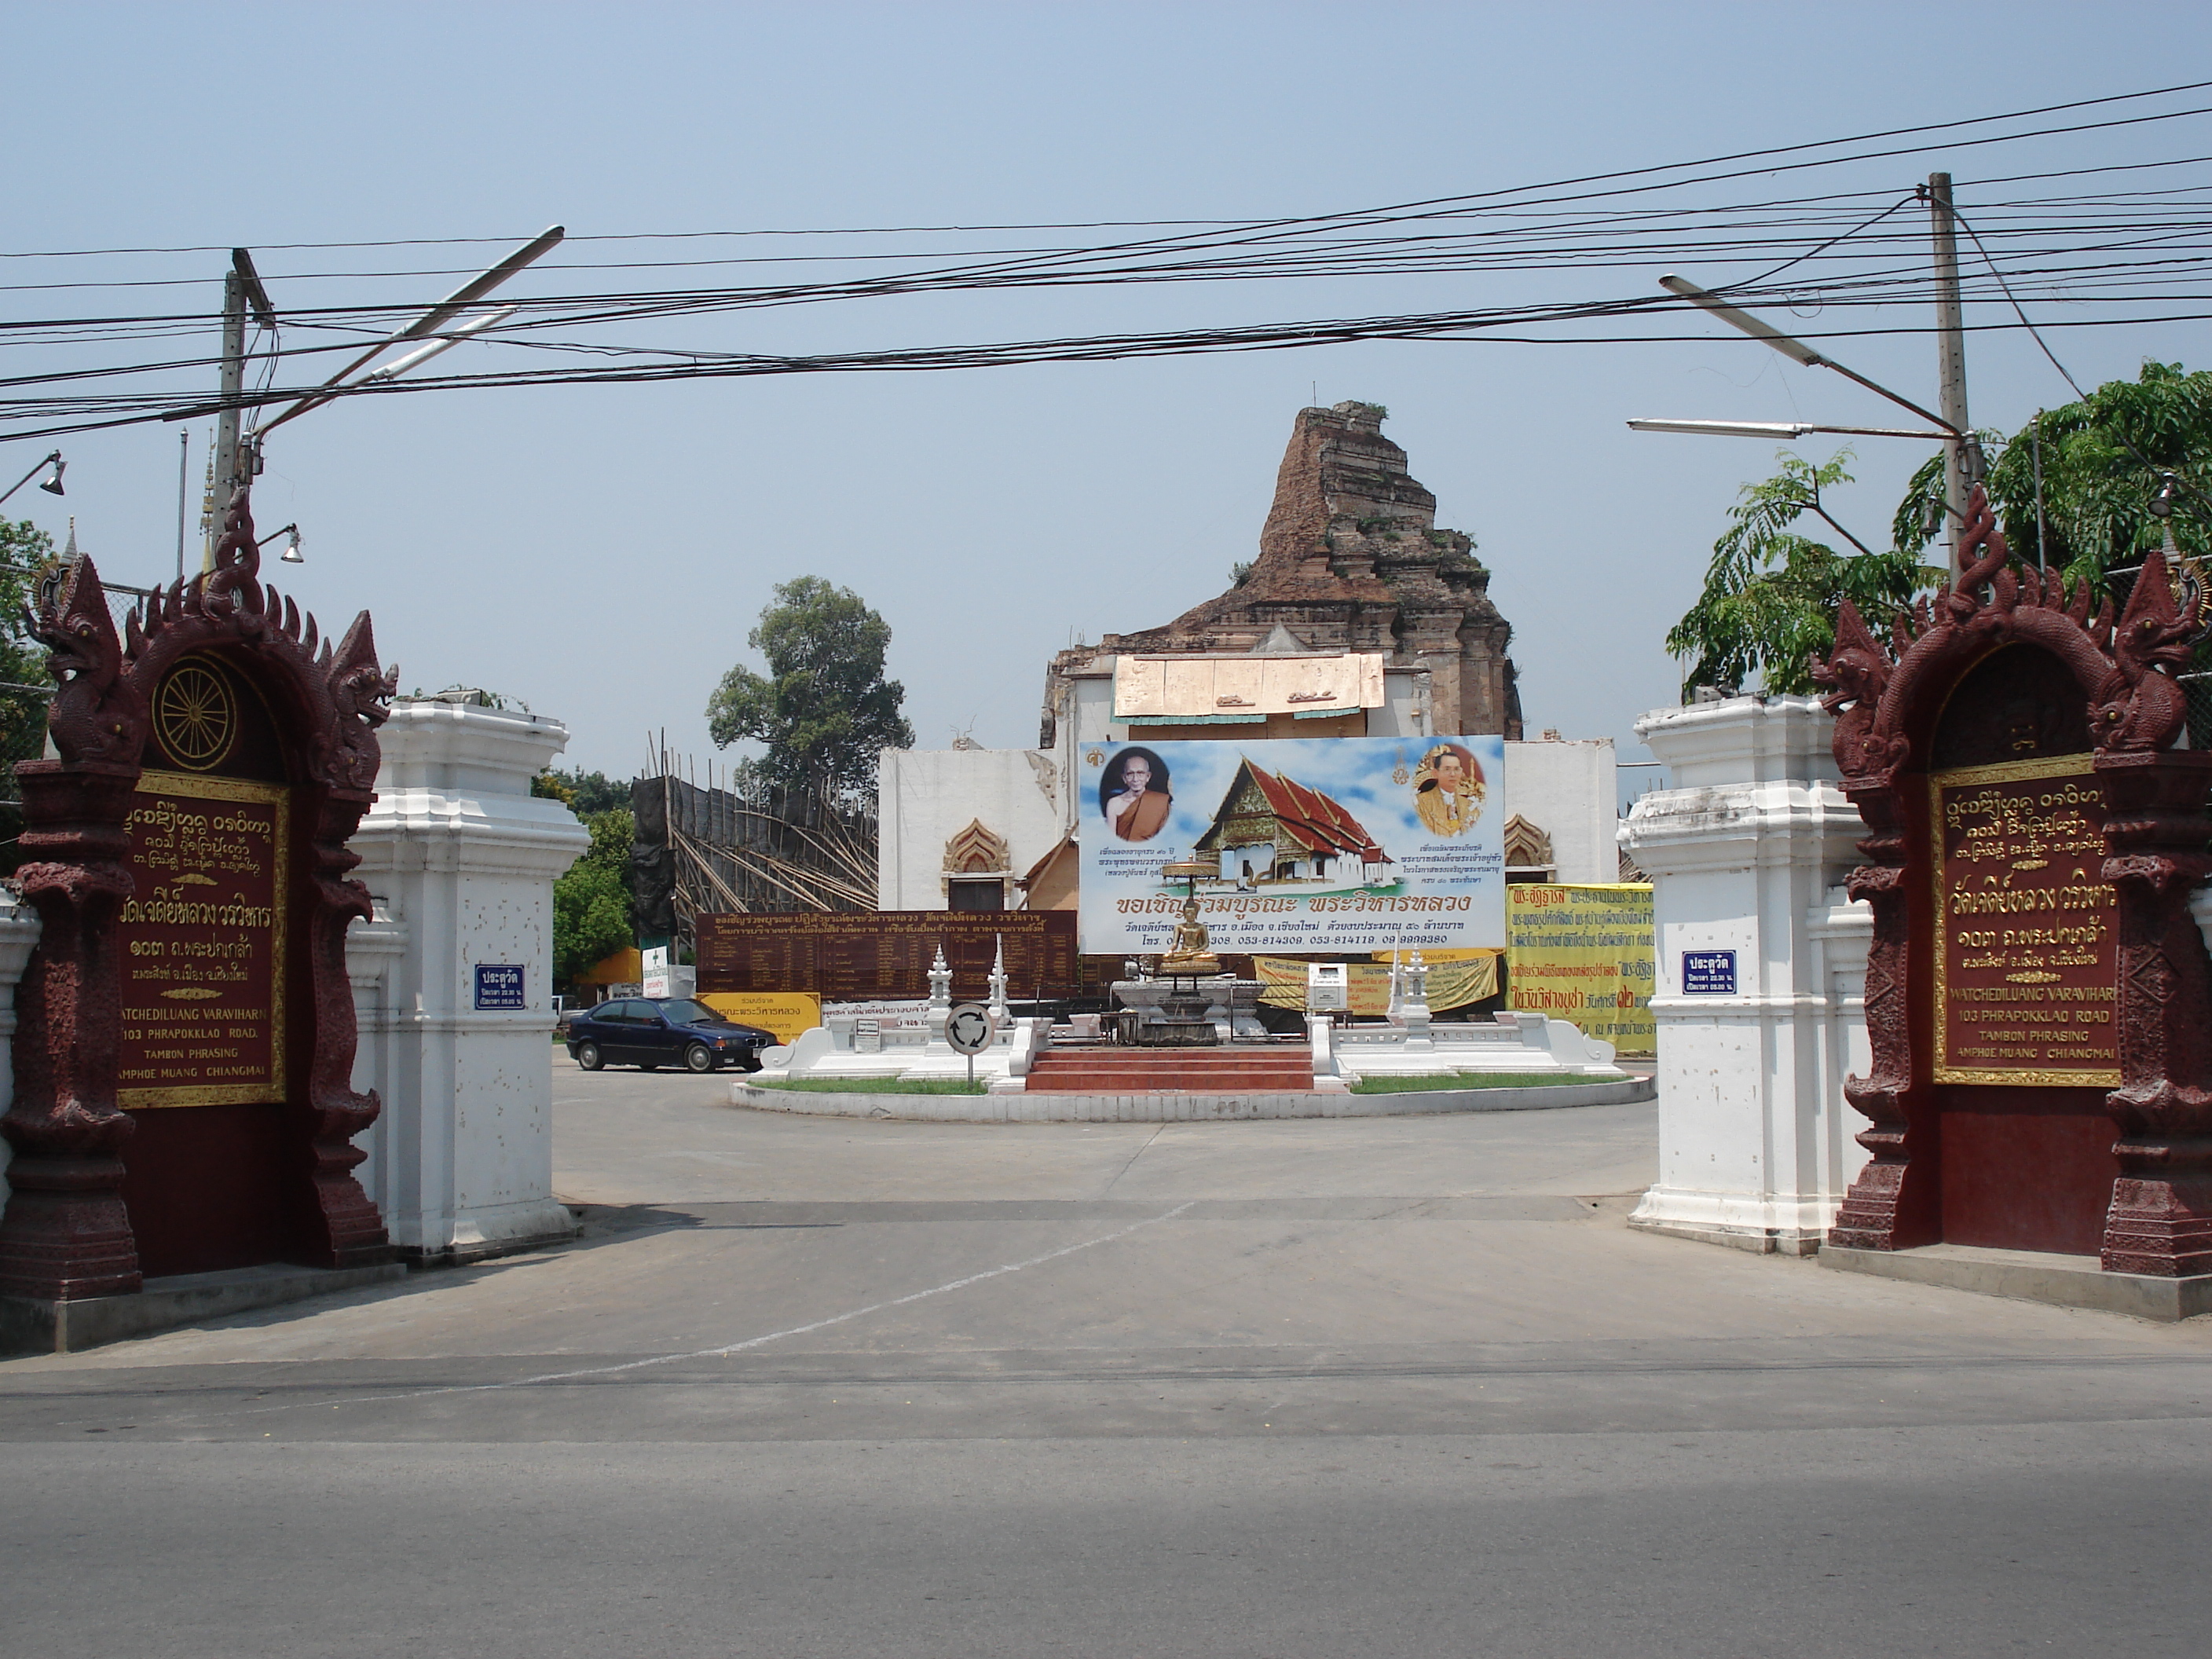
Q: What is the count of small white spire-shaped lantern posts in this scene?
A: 4